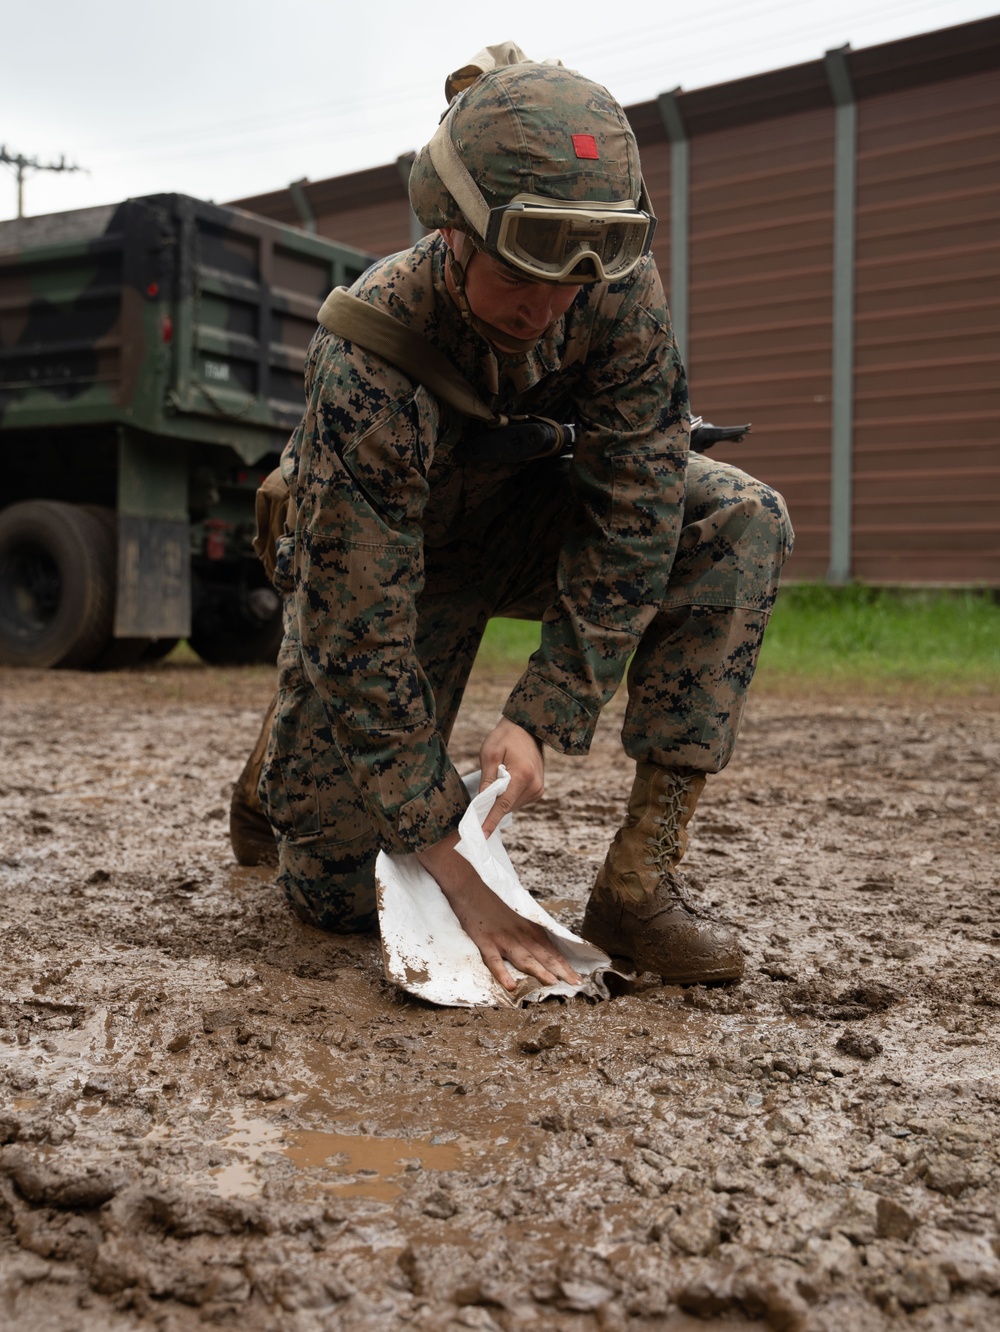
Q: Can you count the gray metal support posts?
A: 4